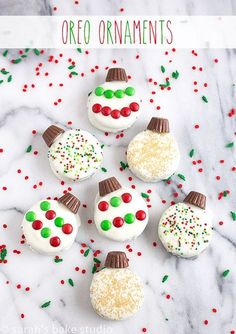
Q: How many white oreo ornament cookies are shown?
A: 7